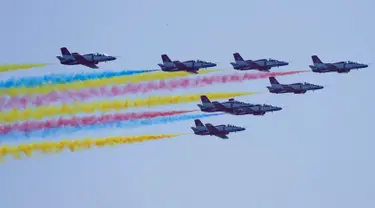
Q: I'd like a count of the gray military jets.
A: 8